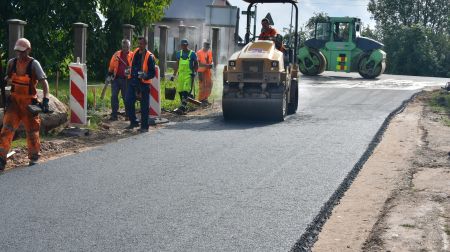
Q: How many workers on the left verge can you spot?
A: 5